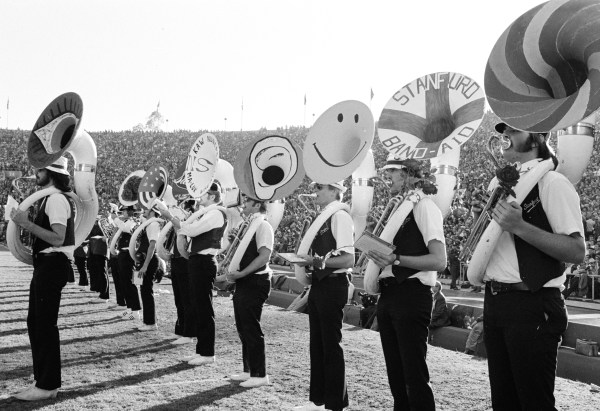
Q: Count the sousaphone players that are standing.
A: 9